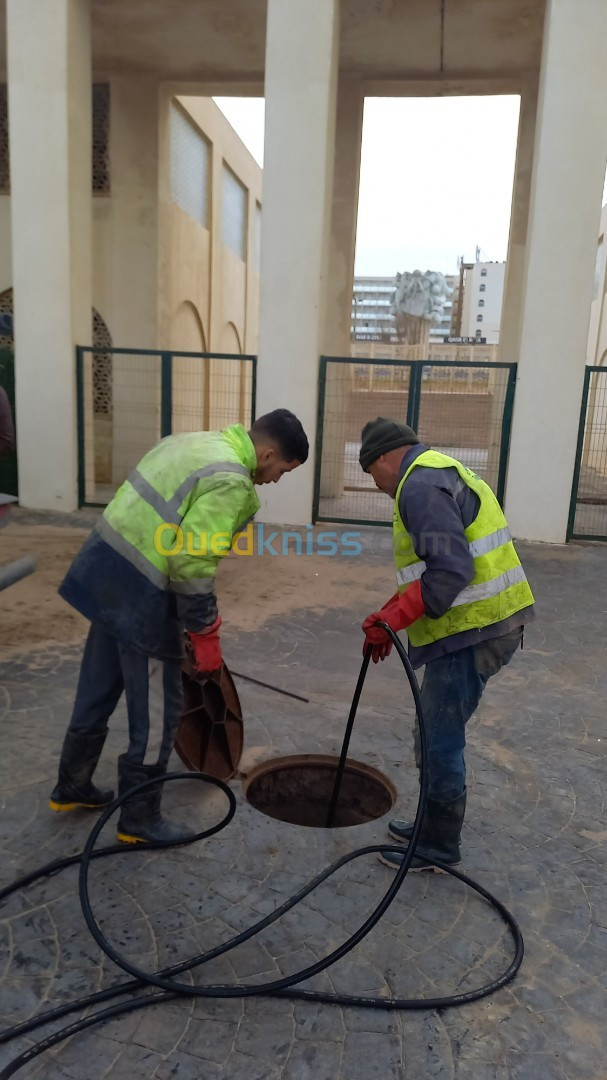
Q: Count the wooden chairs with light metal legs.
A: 0